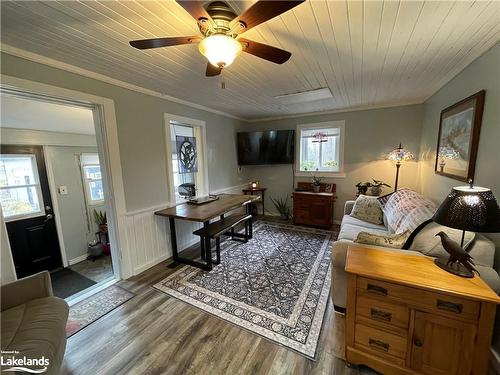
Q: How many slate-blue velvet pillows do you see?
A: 0